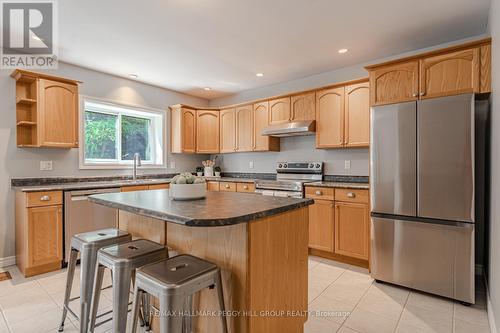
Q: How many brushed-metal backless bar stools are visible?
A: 3